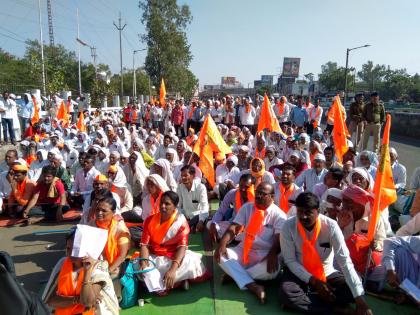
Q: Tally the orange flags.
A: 8